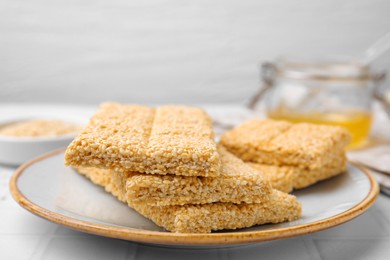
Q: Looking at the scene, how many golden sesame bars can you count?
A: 5